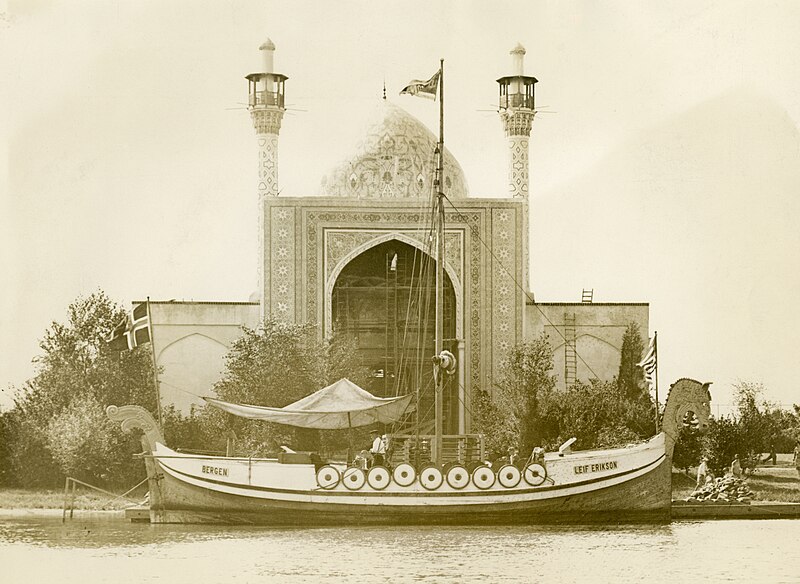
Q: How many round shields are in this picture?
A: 9